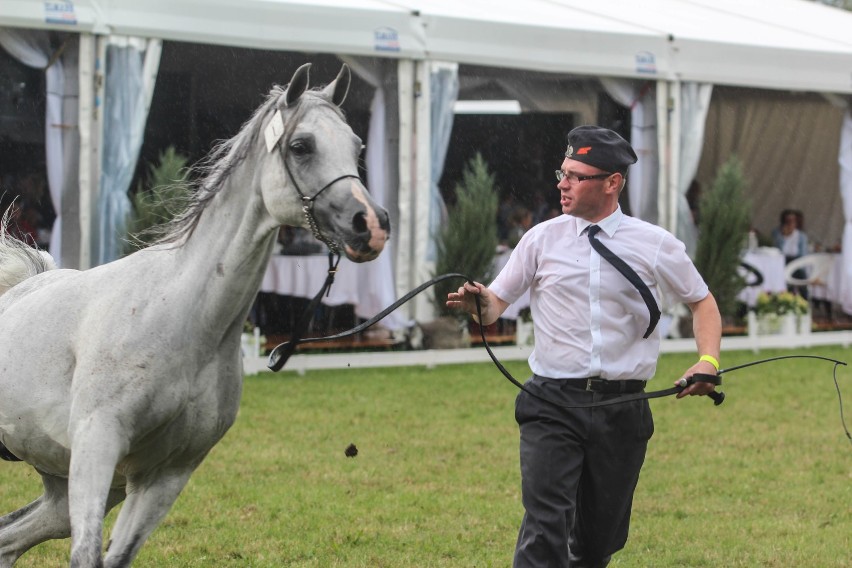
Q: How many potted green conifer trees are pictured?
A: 3